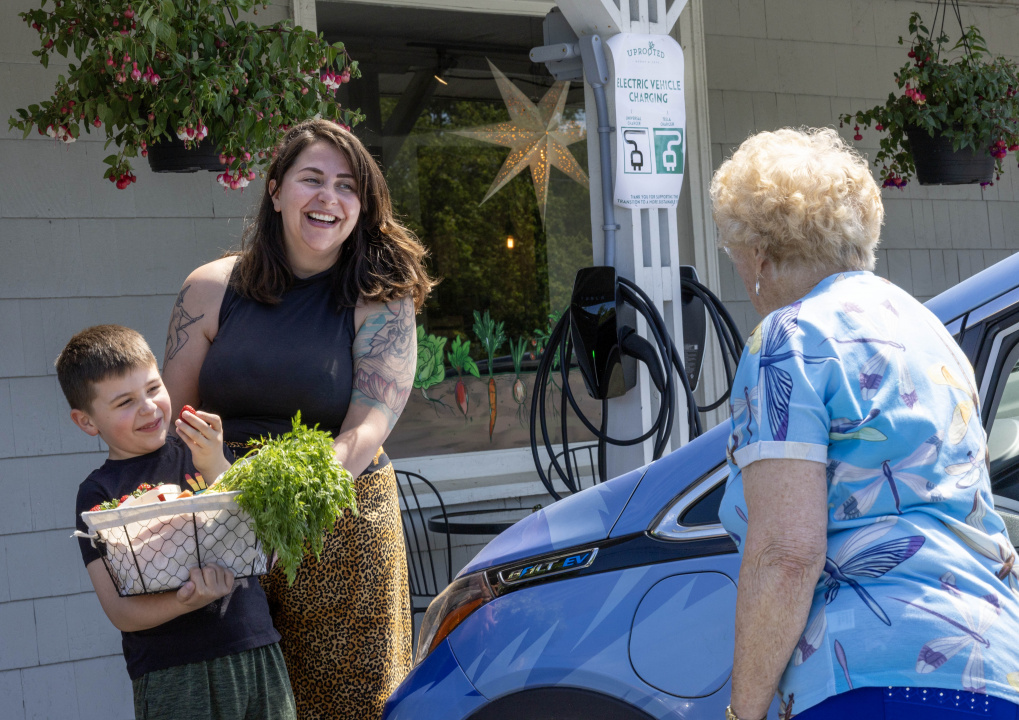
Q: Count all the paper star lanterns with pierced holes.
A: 1